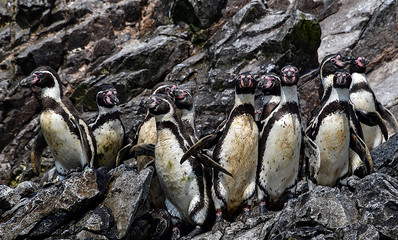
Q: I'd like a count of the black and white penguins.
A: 11